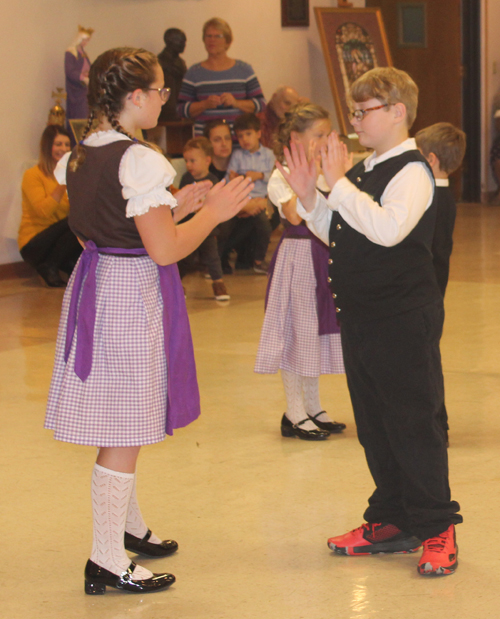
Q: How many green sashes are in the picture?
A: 0